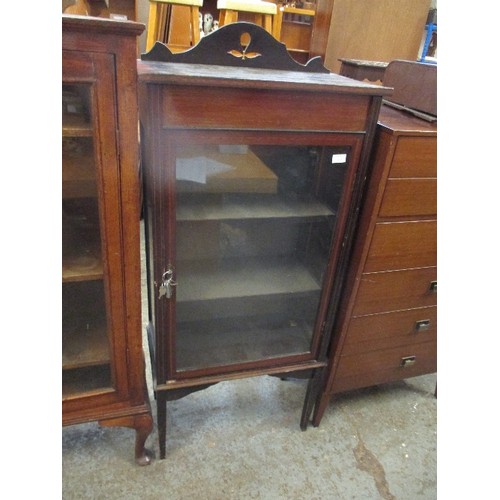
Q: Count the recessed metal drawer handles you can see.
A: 3